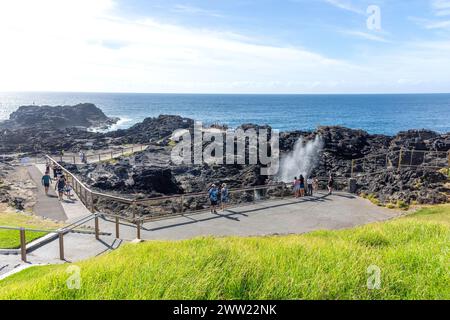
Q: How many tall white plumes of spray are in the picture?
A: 1